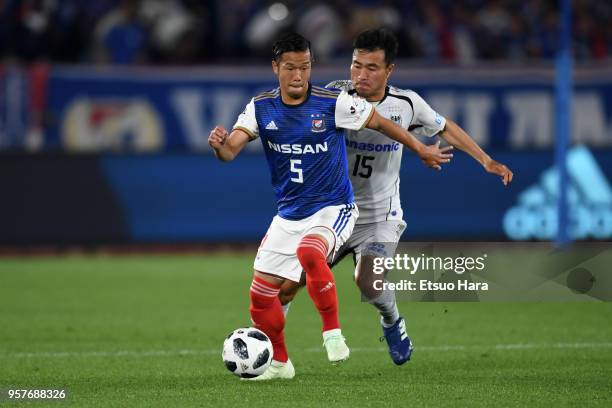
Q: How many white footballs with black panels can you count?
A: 1